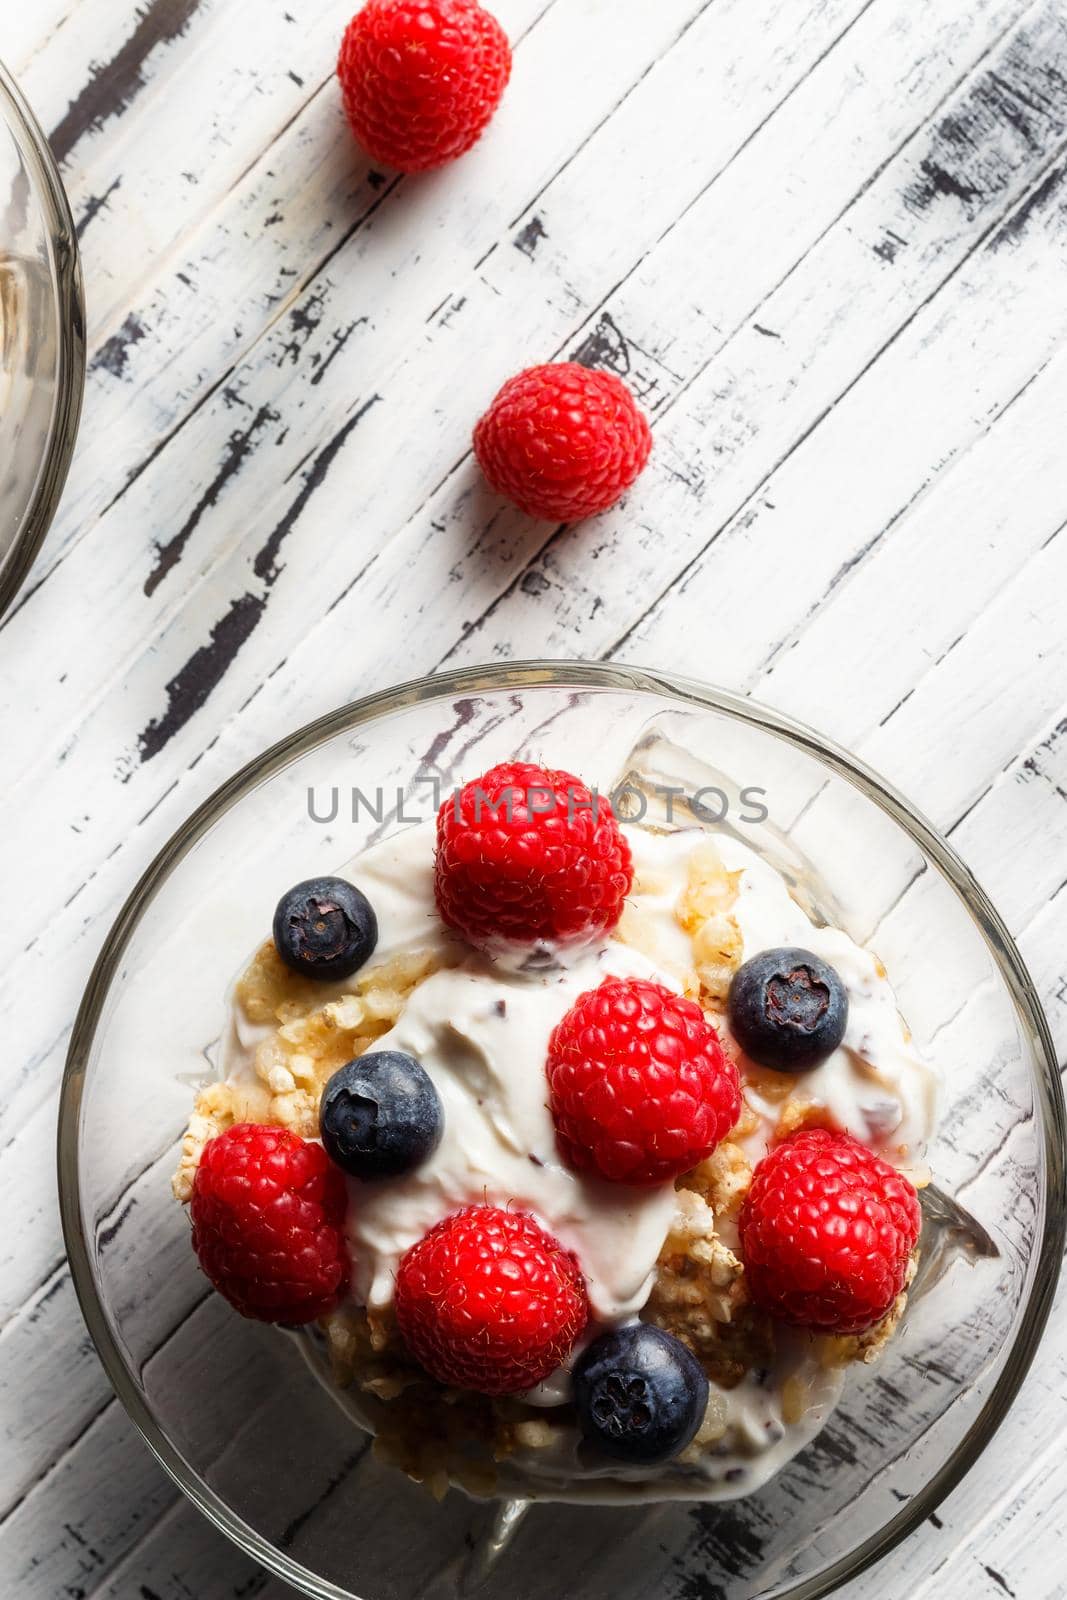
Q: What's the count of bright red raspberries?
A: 7